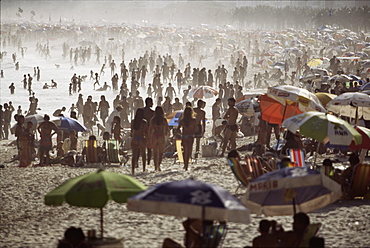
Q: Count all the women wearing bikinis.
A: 3